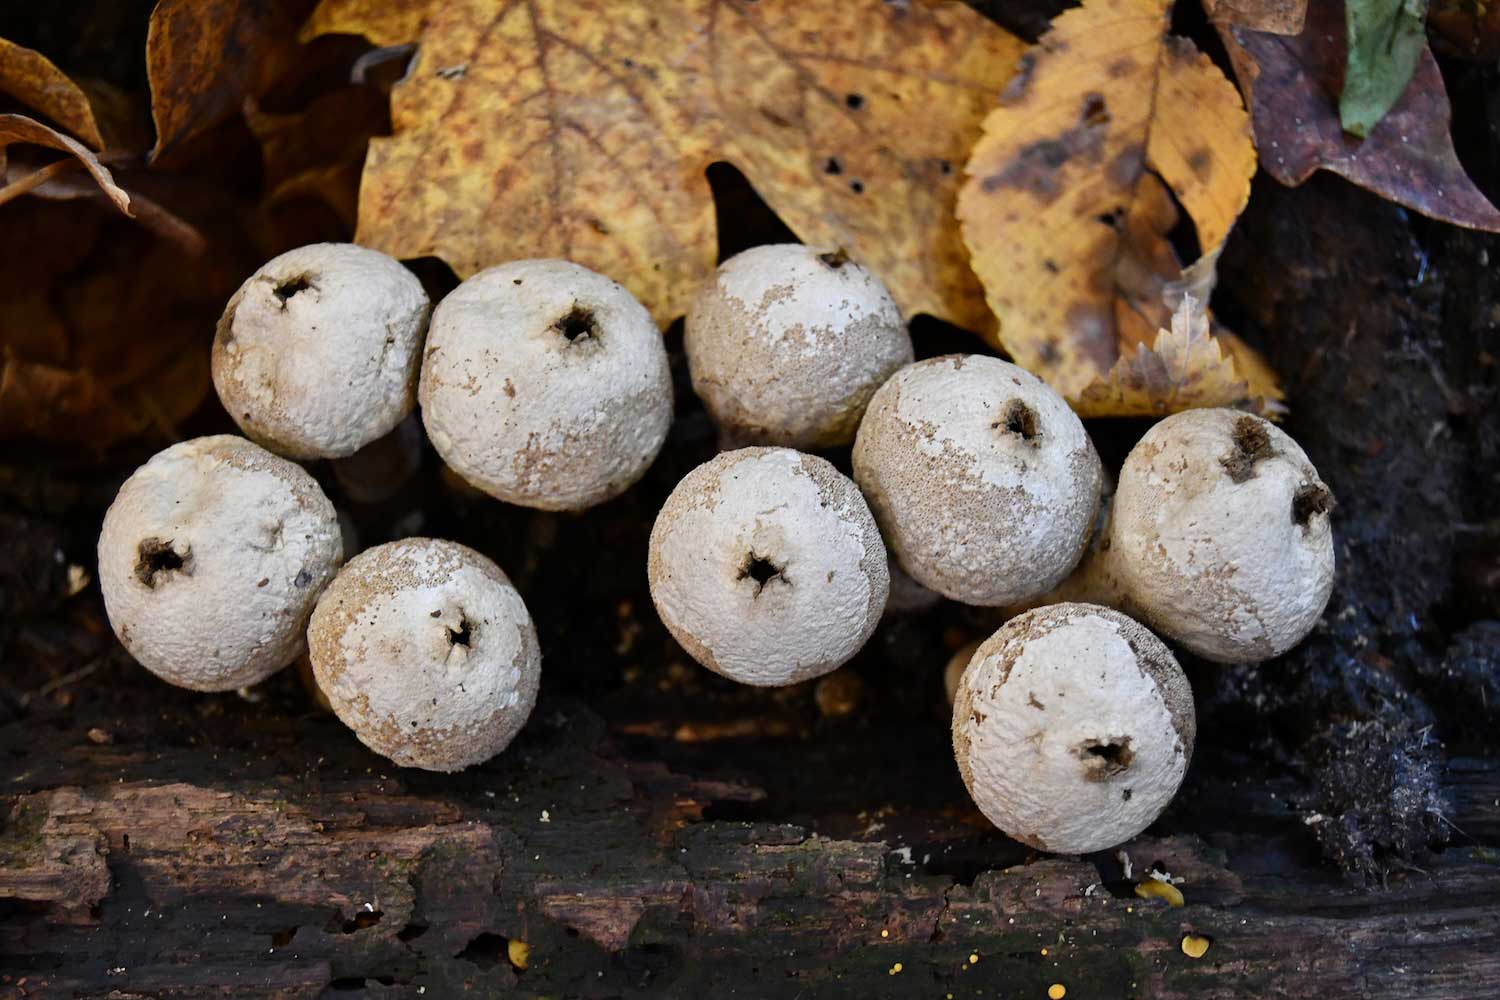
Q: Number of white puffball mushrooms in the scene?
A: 9